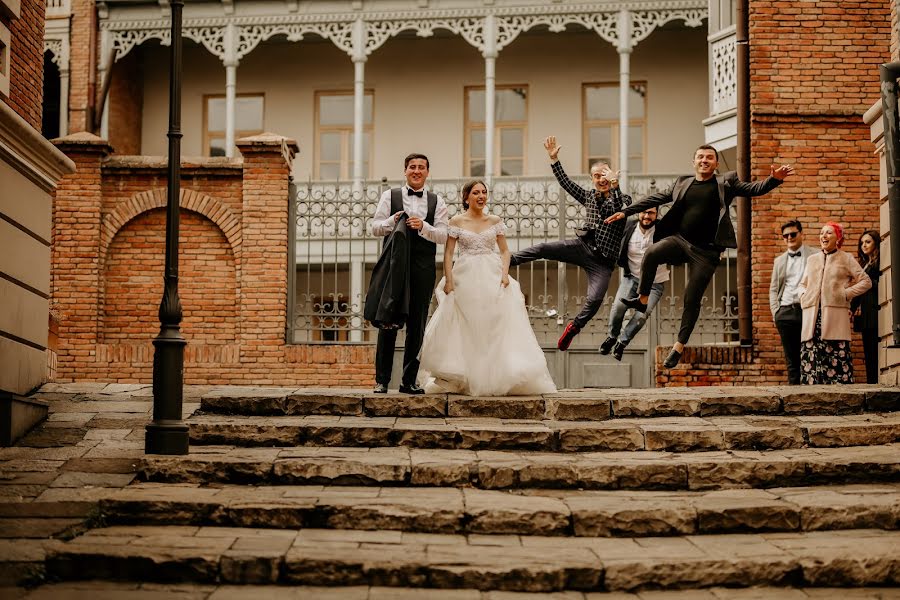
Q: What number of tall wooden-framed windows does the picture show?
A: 4